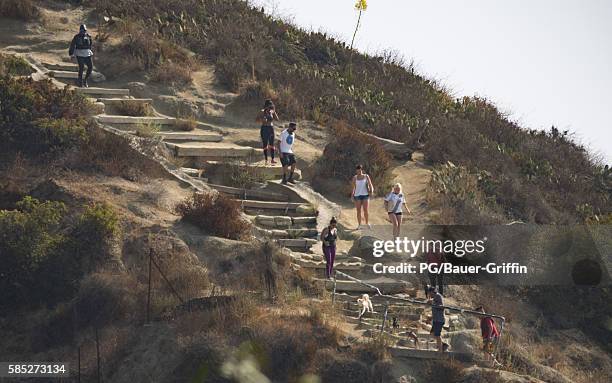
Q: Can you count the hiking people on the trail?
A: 9